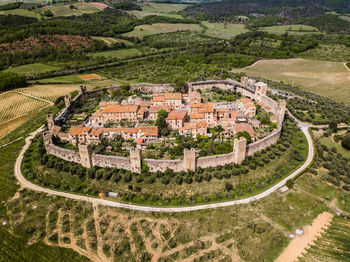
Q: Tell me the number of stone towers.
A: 11